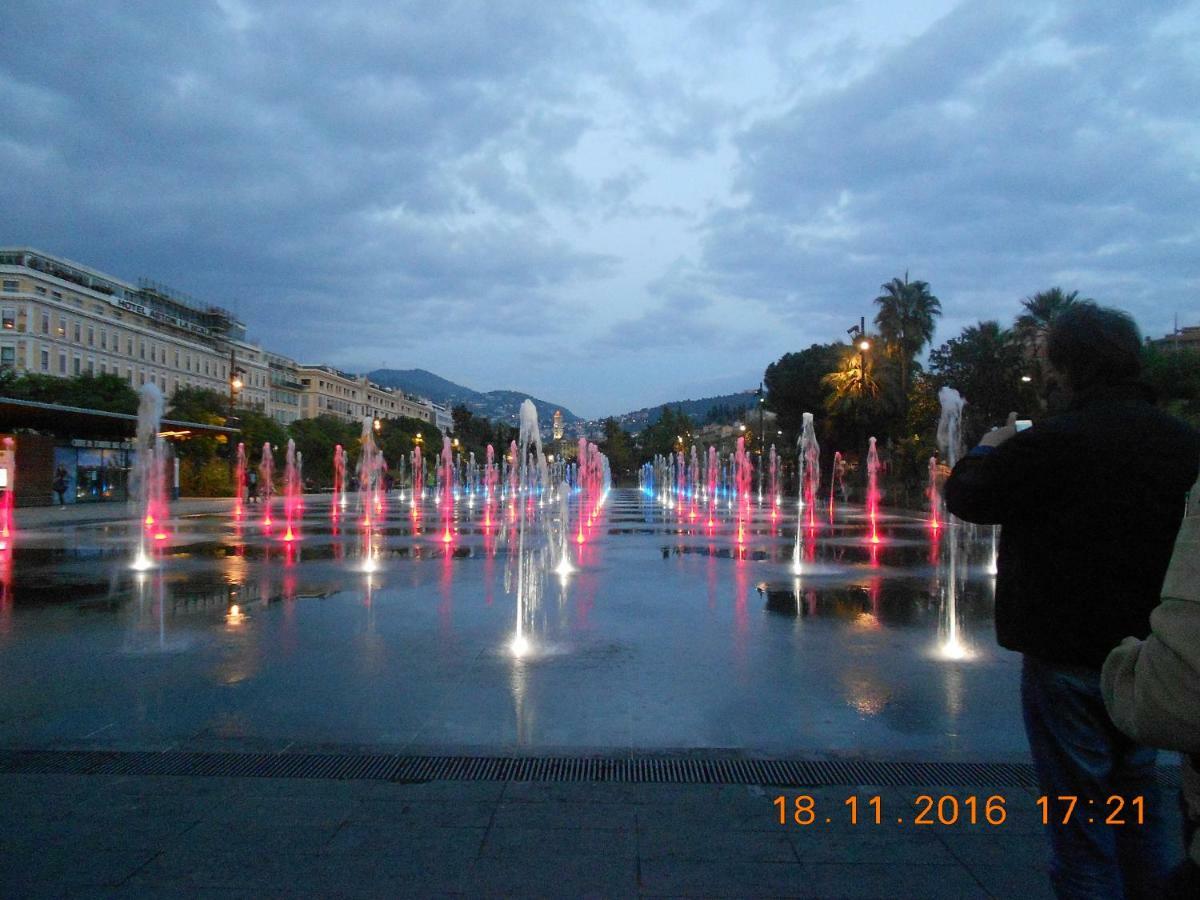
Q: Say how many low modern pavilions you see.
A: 1